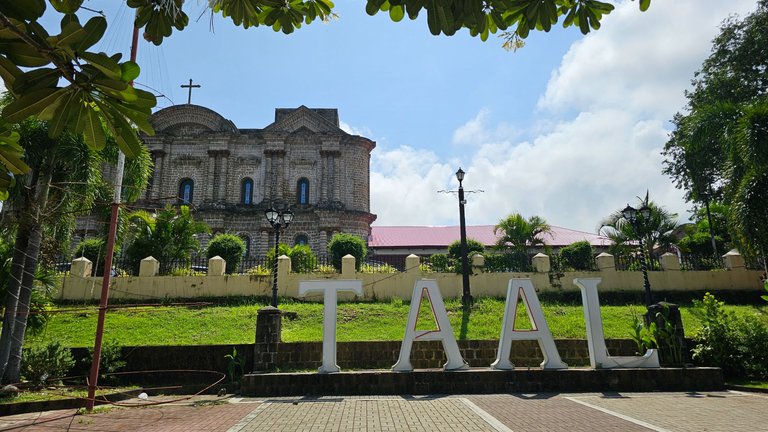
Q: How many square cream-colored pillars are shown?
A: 11